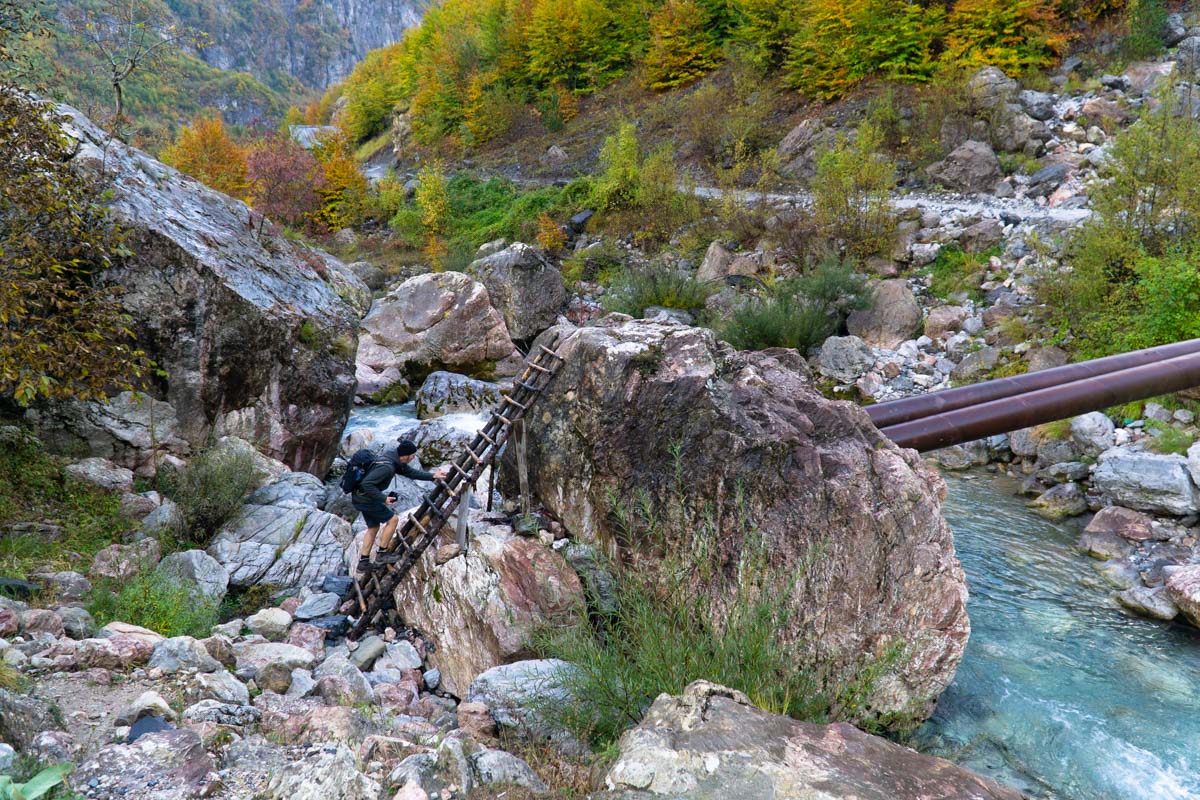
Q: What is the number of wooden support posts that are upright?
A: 3